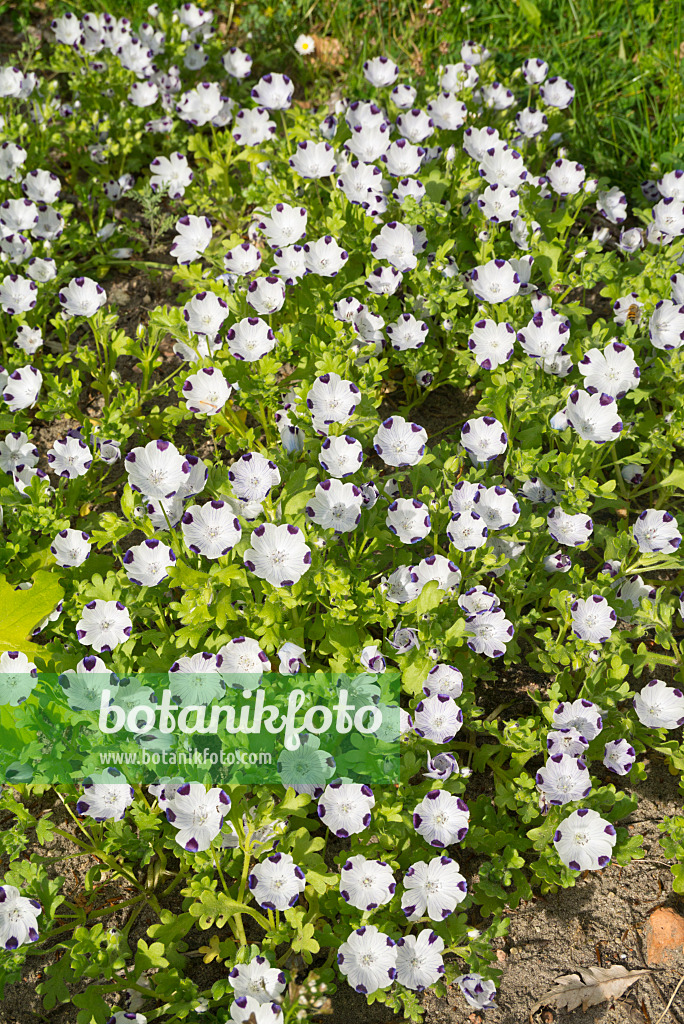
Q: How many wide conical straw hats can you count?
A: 0